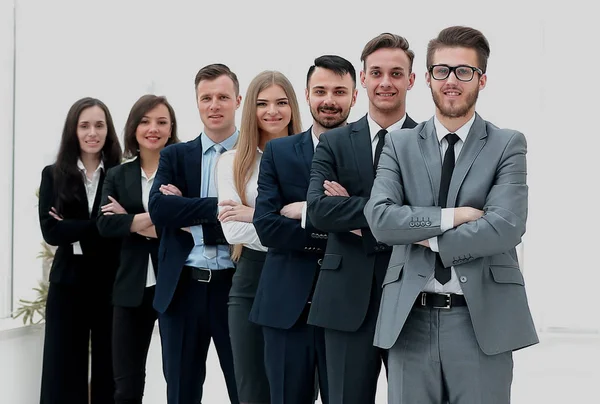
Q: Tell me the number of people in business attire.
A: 7